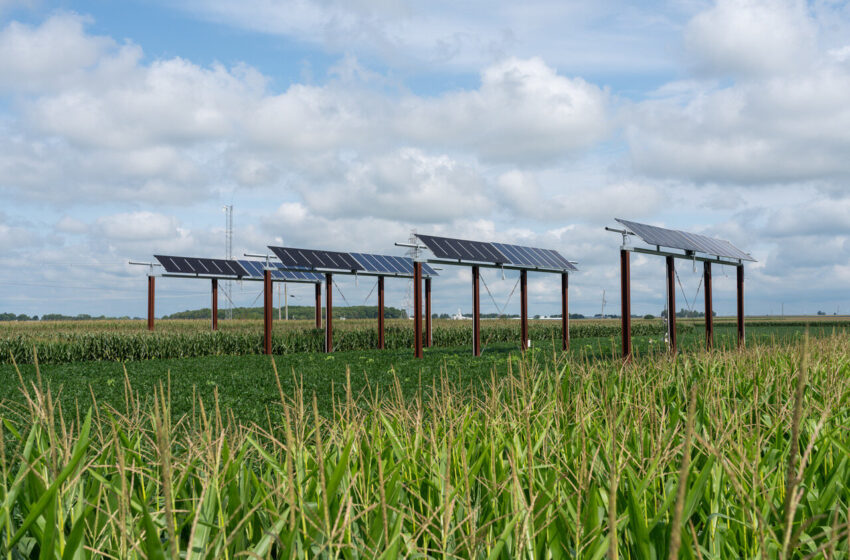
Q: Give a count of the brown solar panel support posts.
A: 15